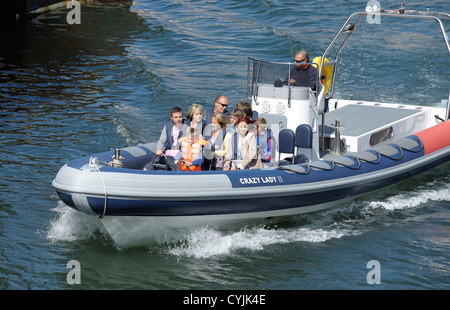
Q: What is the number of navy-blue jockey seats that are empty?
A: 2